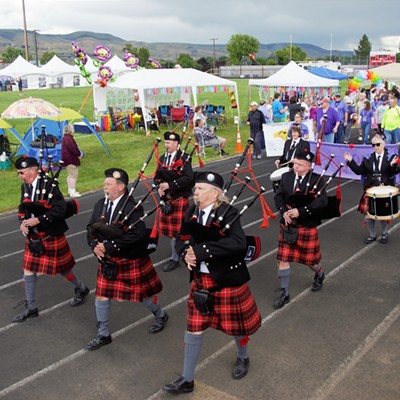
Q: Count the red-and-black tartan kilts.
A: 6